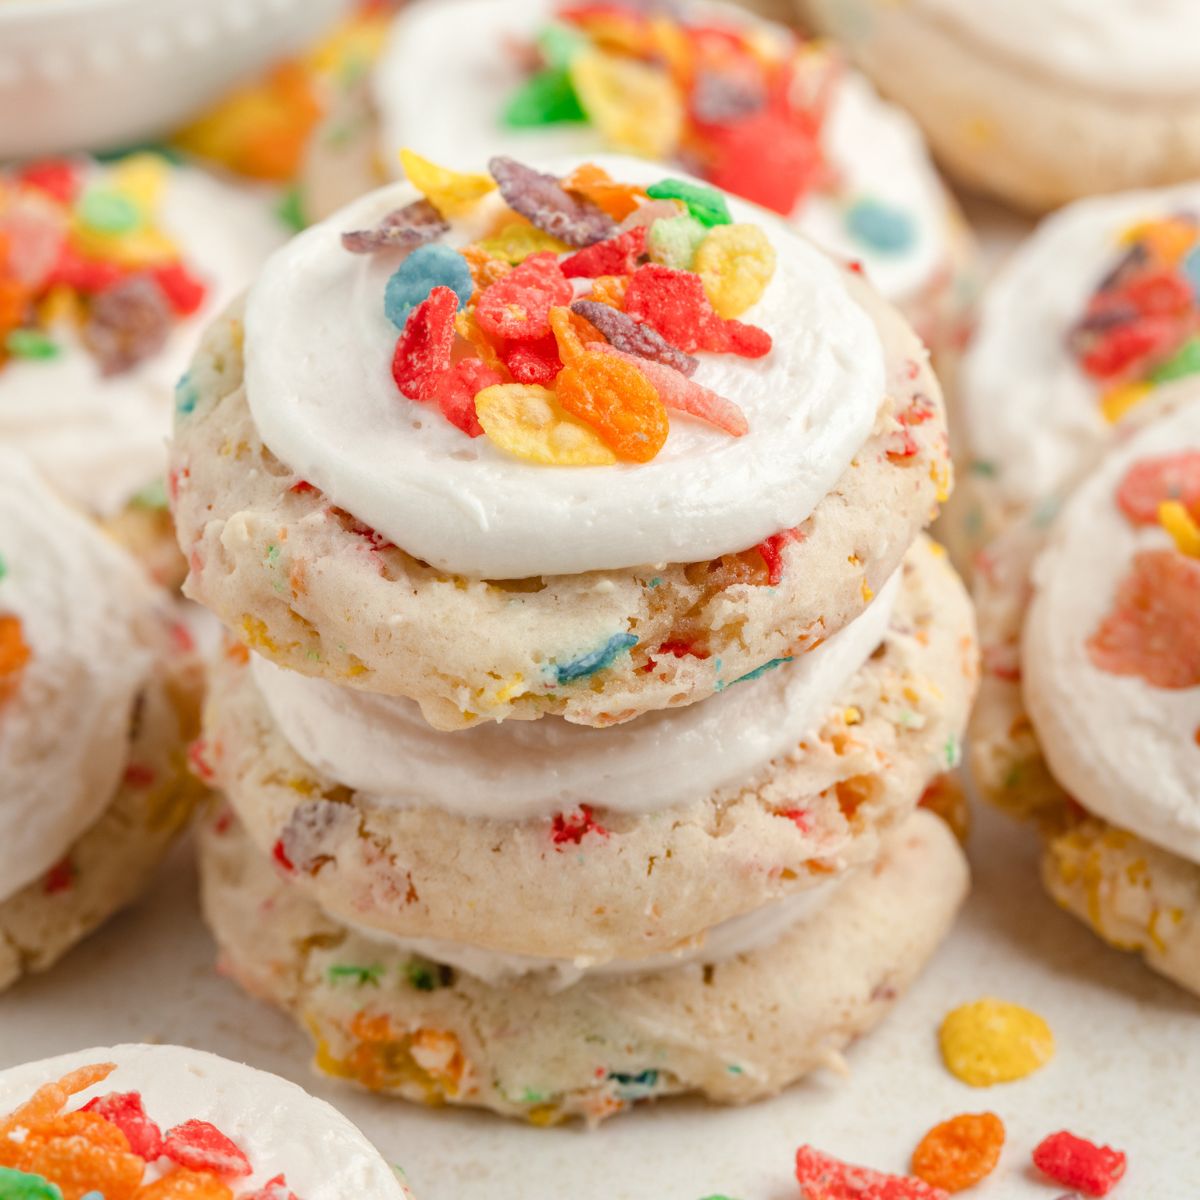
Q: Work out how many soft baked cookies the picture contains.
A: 10